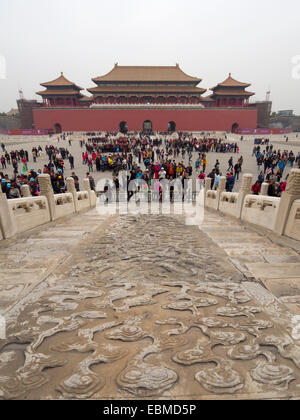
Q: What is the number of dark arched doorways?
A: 5